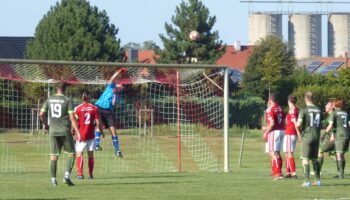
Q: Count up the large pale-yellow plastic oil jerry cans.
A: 0